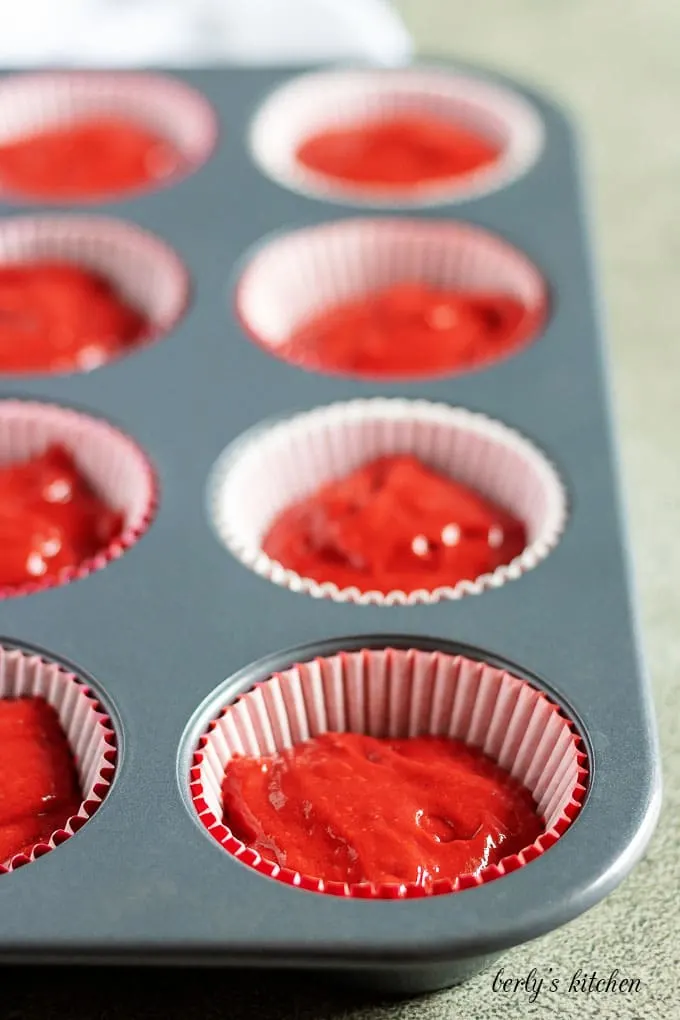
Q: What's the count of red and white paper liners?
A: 8